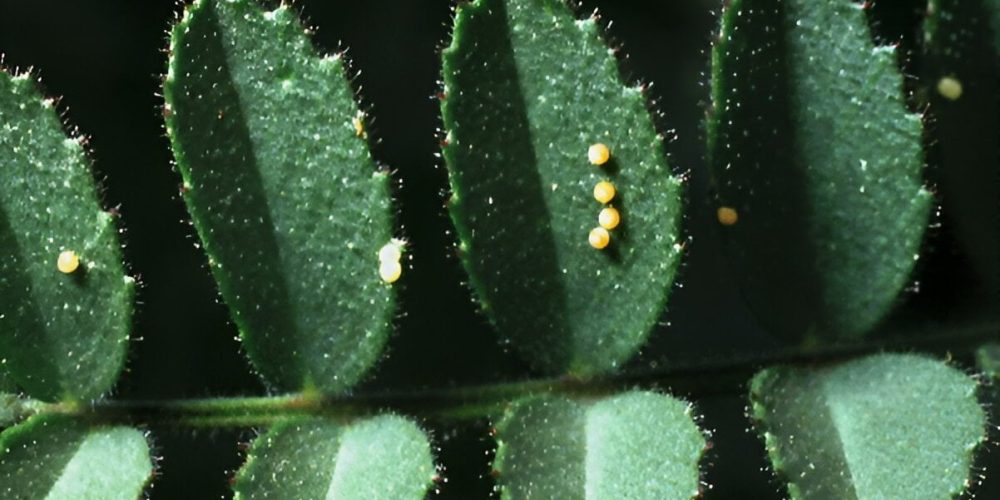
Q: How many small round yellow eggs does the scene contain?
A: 9